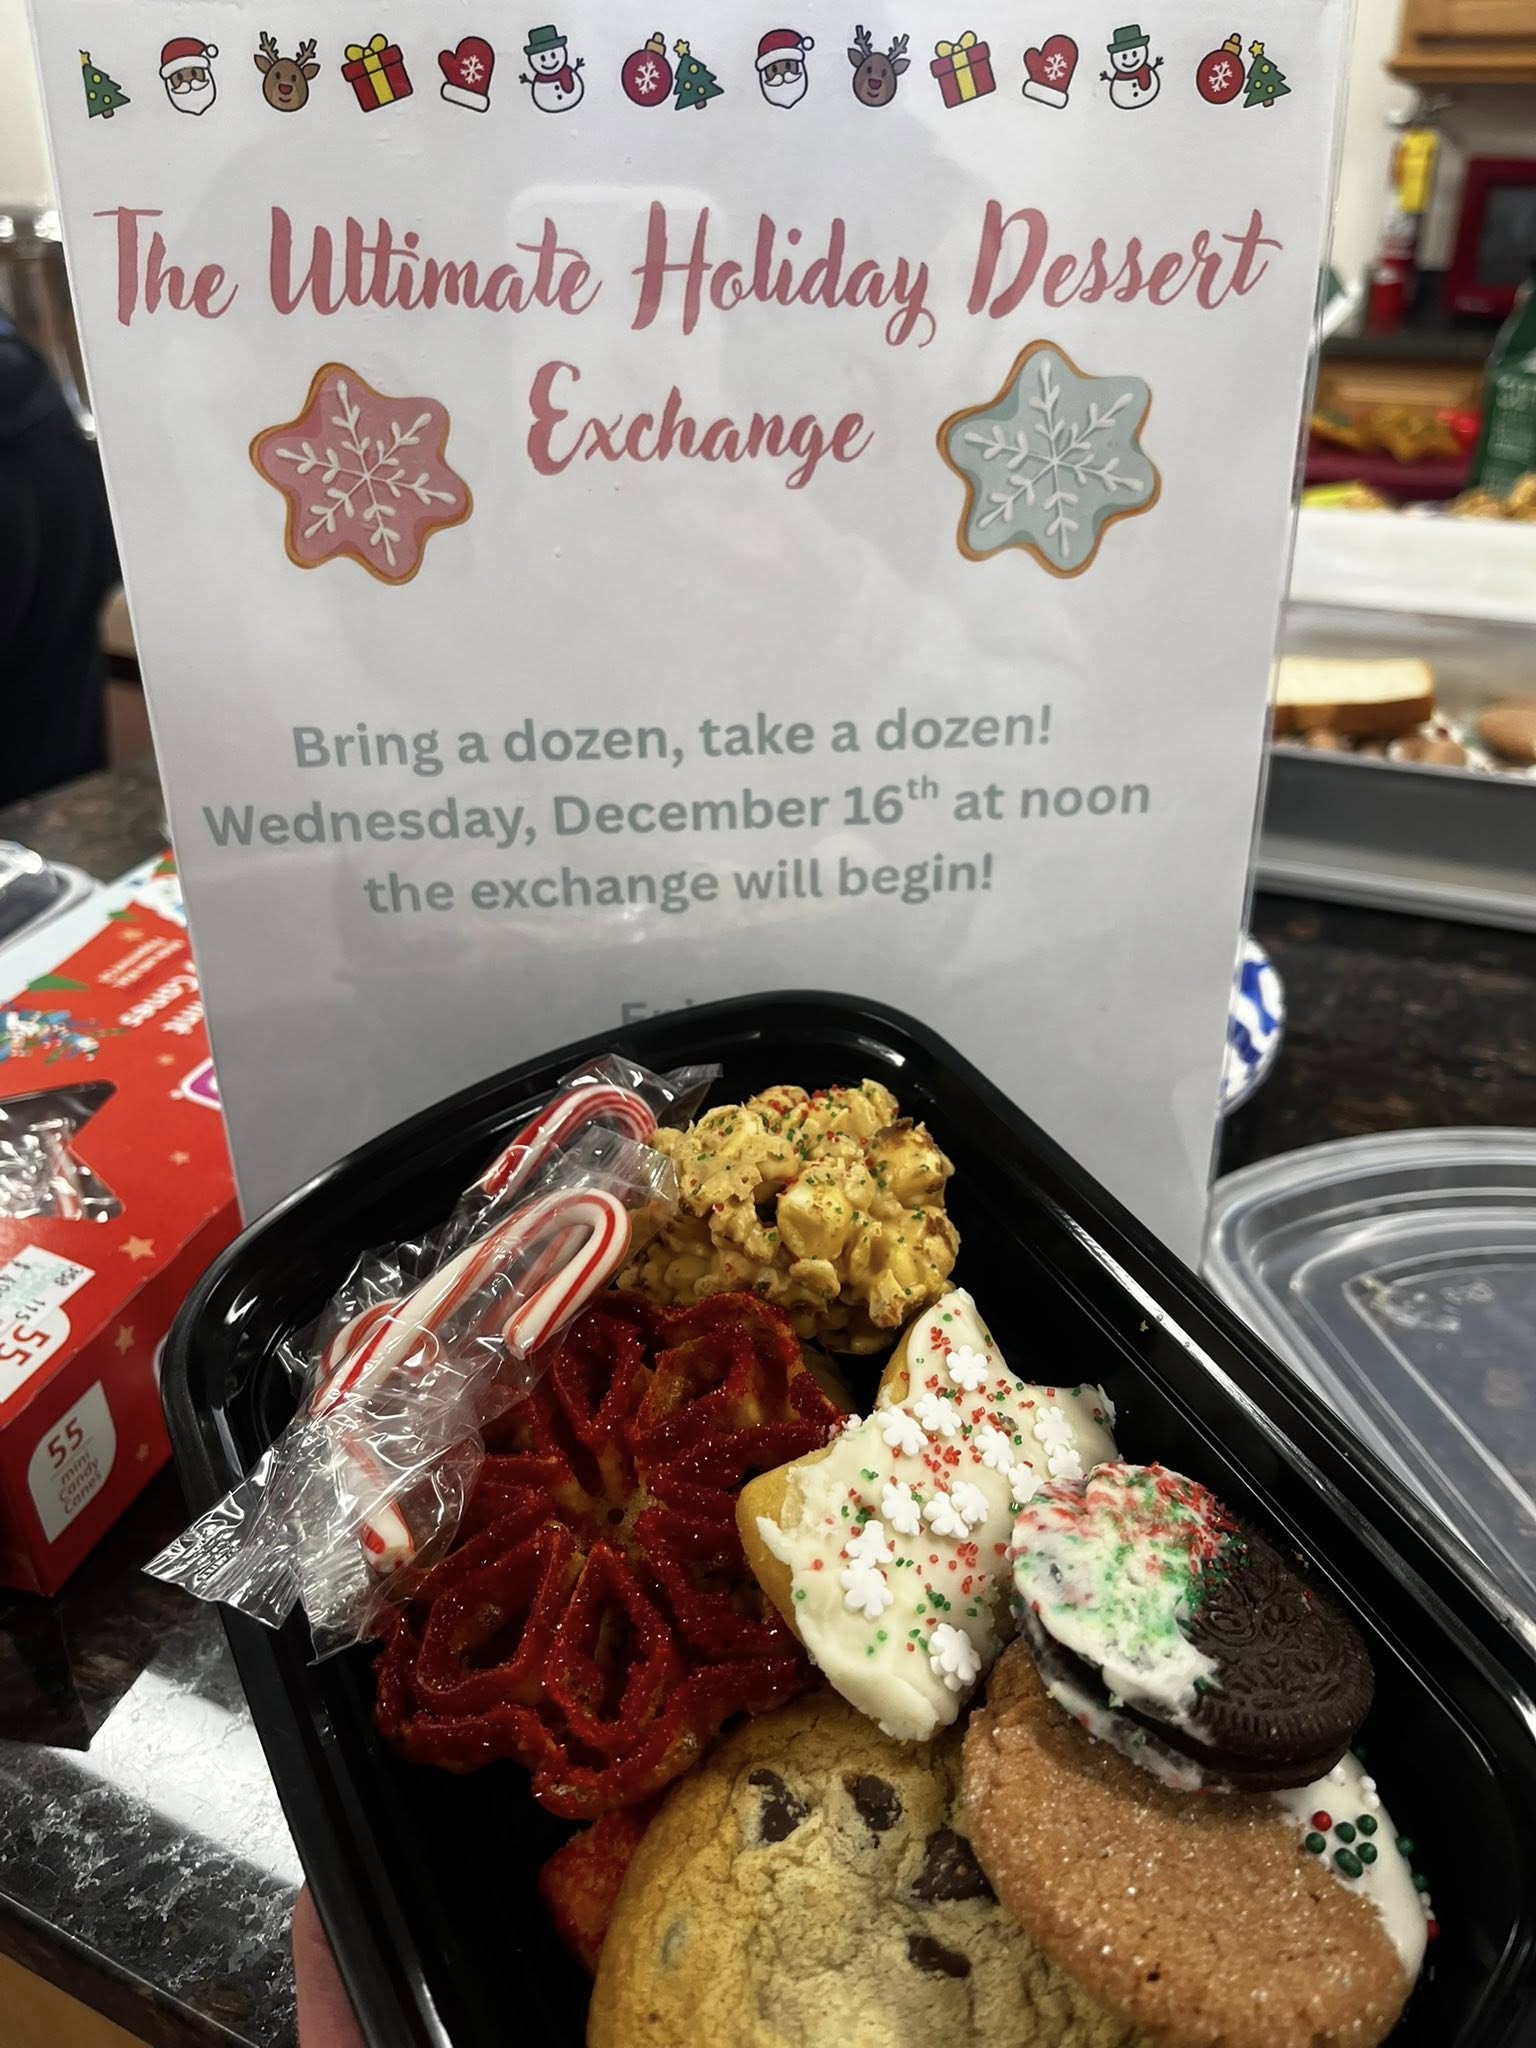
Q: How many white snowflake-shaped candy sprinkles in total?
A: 13